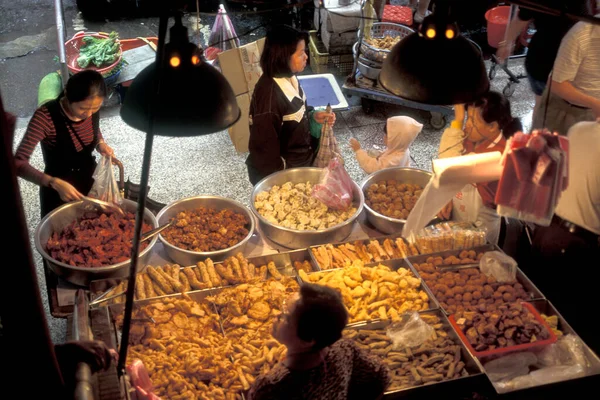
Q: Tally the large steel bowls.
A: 4